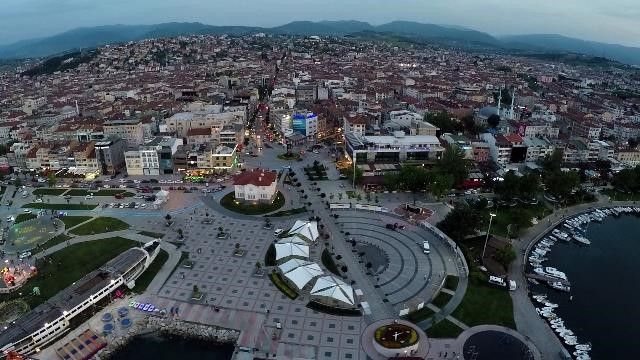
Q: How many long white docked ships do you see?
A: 1